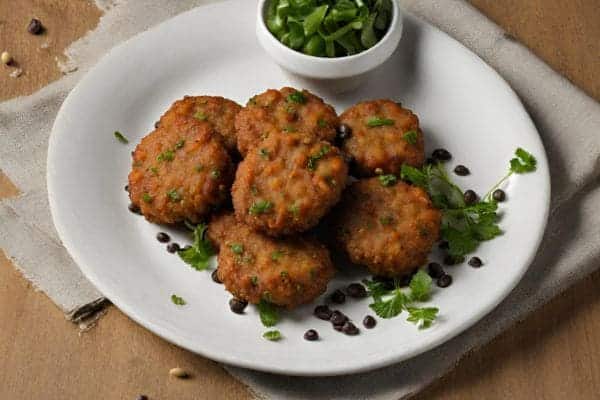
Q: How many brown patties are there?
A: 7